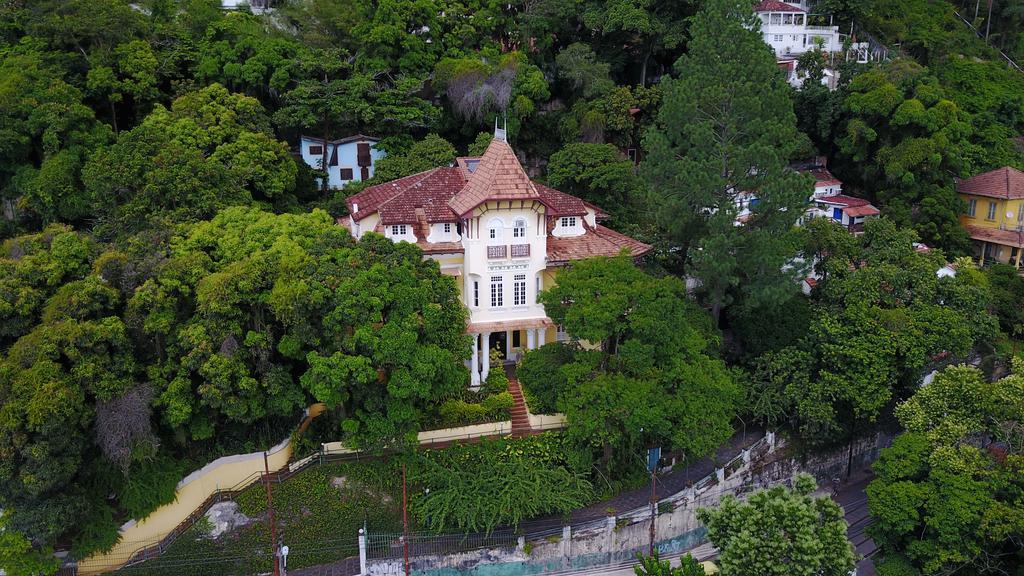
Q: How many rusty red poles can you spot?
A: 3